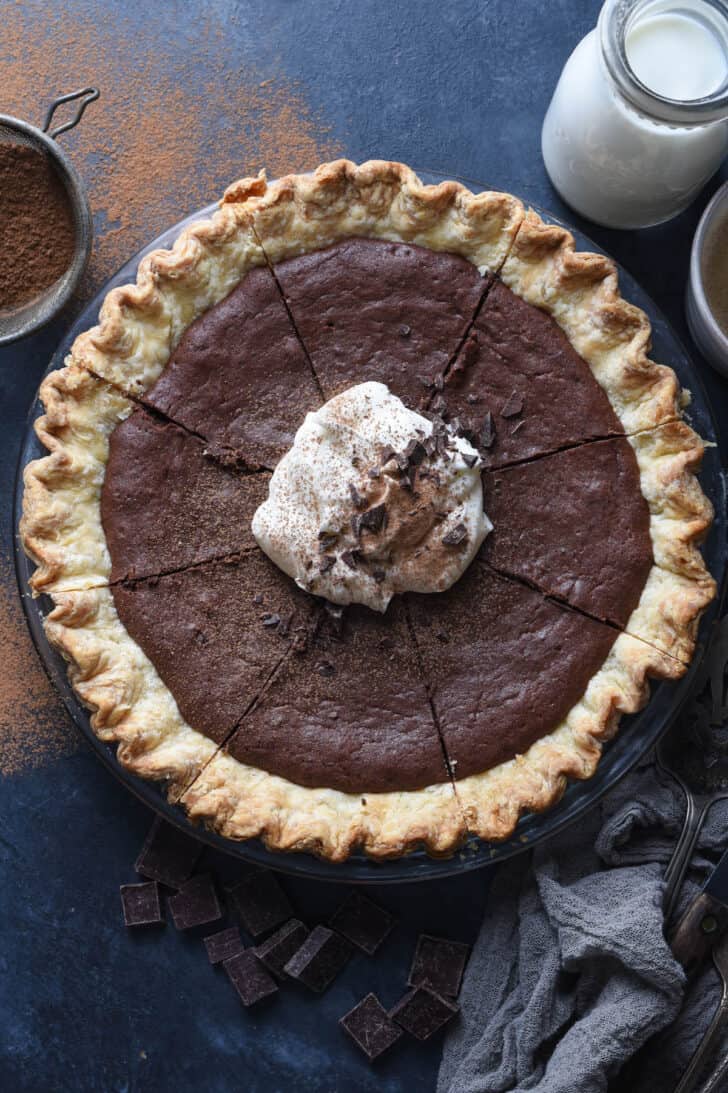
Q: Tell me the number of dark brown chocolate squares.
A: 12